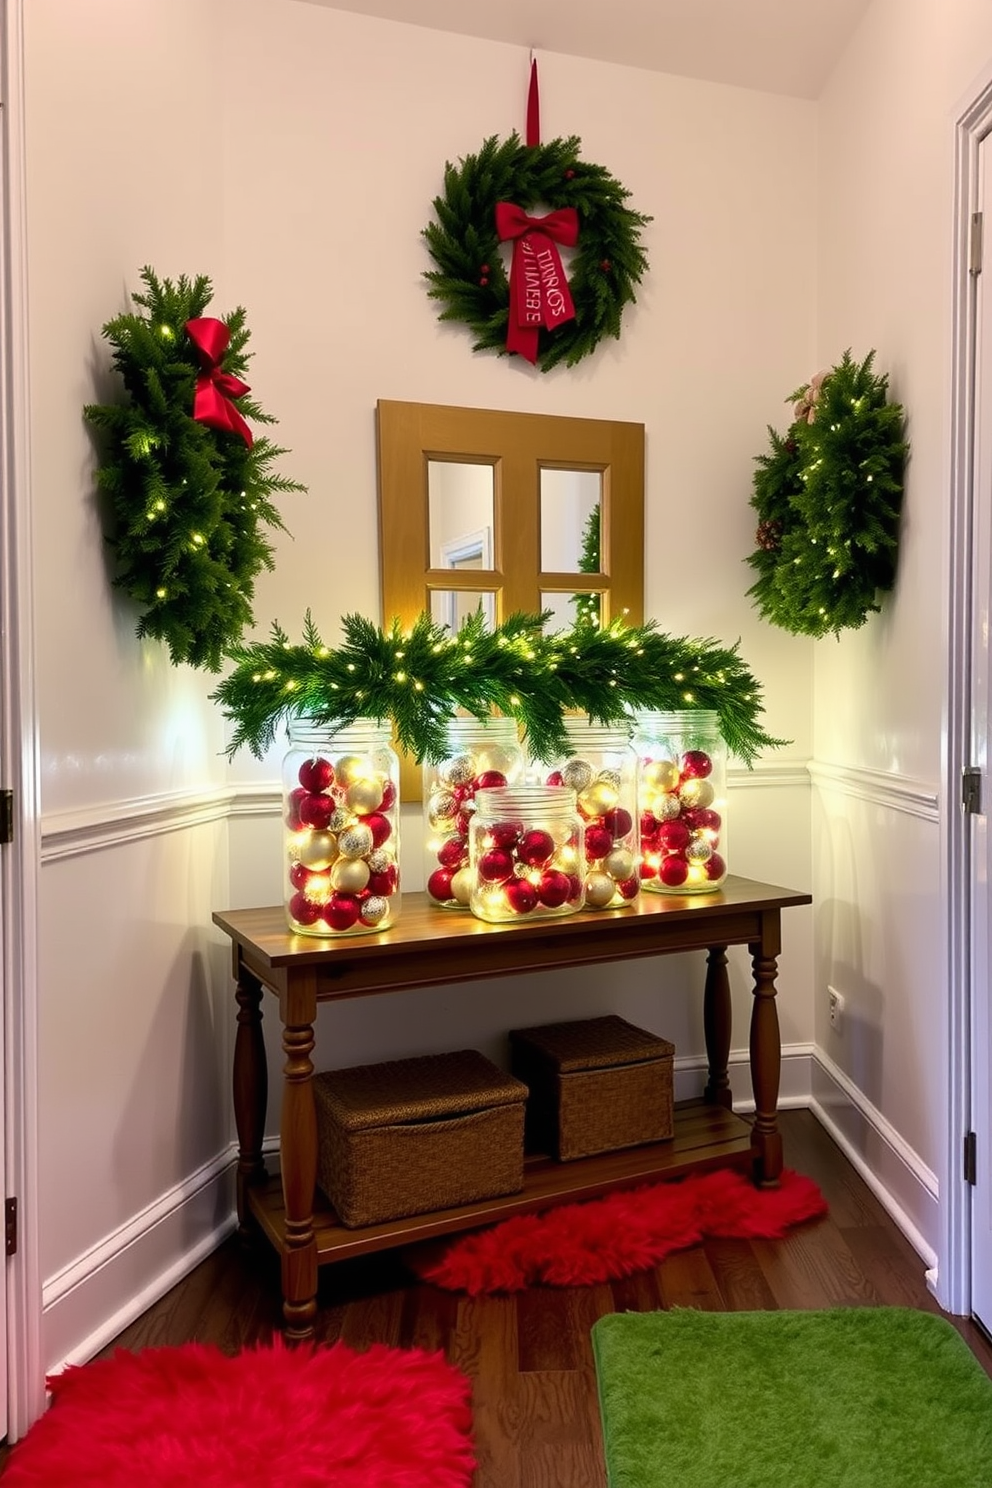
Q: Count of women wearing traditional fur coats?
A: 0